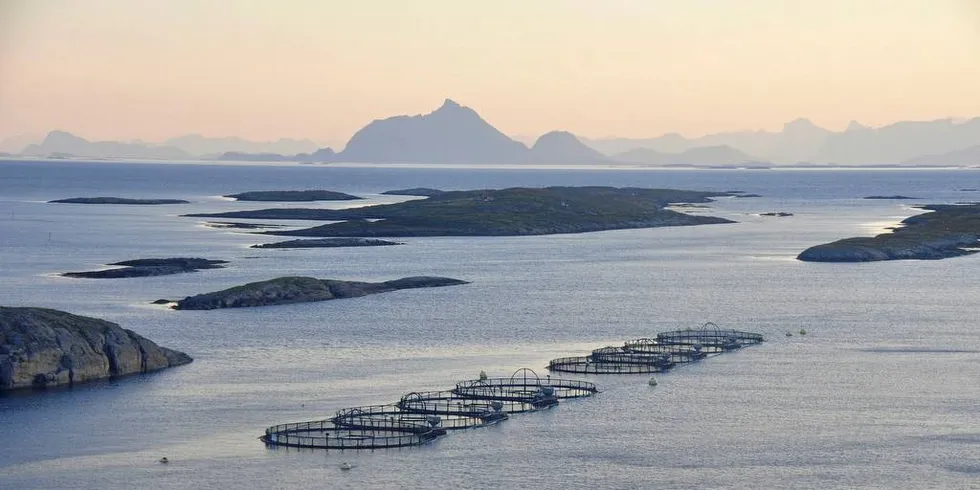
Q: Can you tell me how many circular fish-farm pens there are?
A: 8